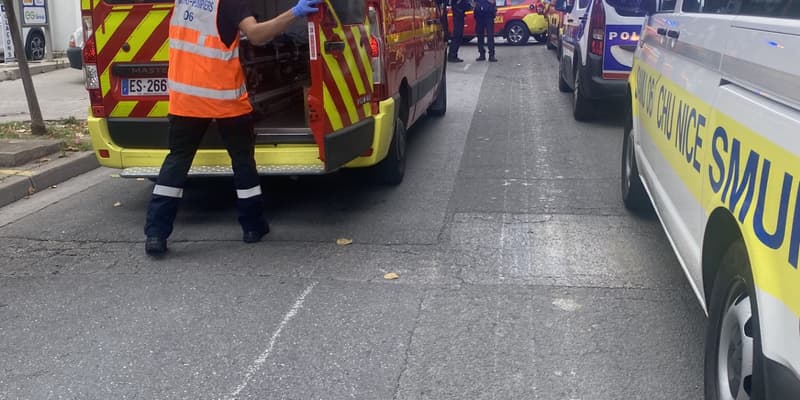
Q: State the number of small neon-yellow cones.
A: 0